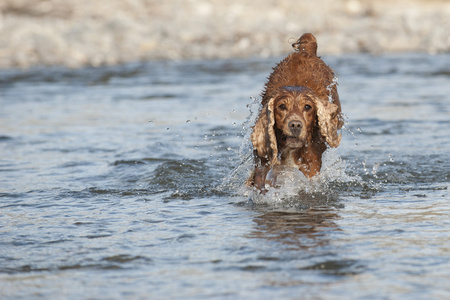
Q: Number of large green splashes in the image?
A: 0